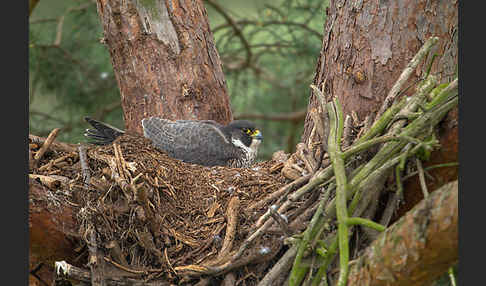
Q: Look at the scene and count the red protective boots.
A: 0